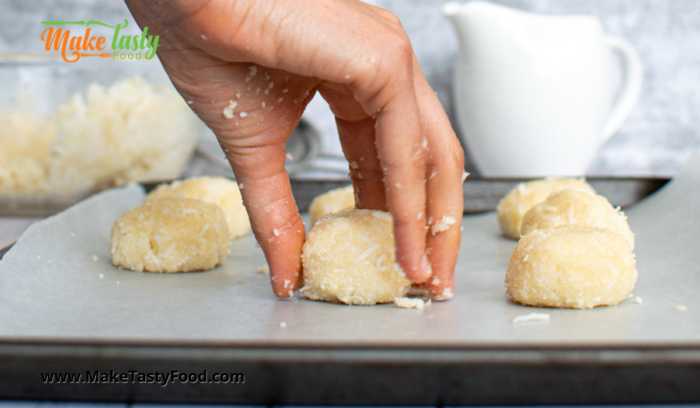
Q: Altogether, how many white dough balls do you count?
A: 7